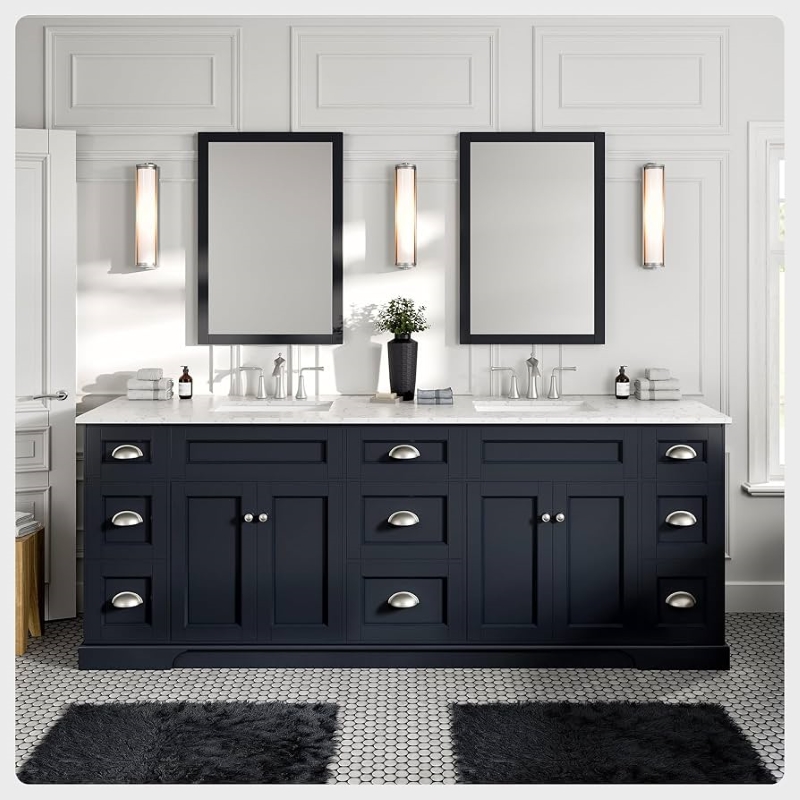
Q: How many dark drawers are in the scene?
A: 9